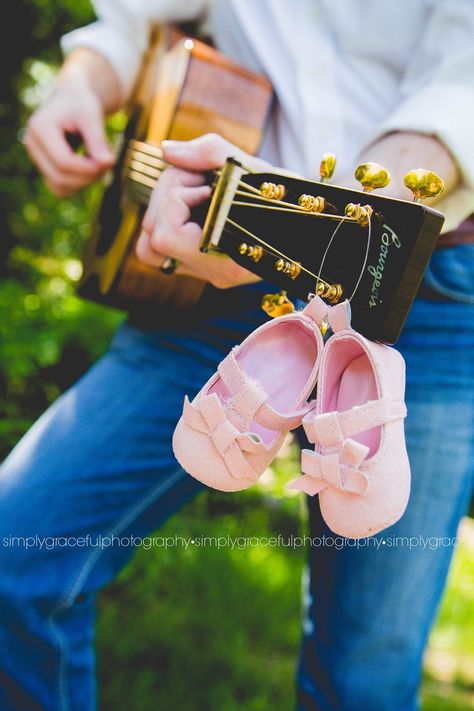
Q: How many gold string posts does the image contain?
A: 6